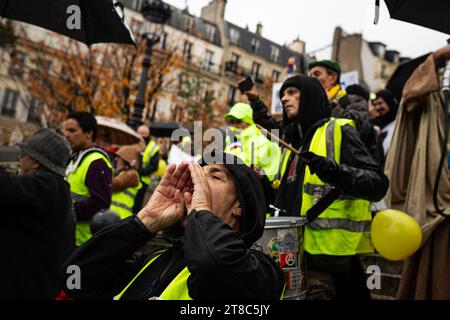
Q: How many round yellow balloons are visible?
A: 1